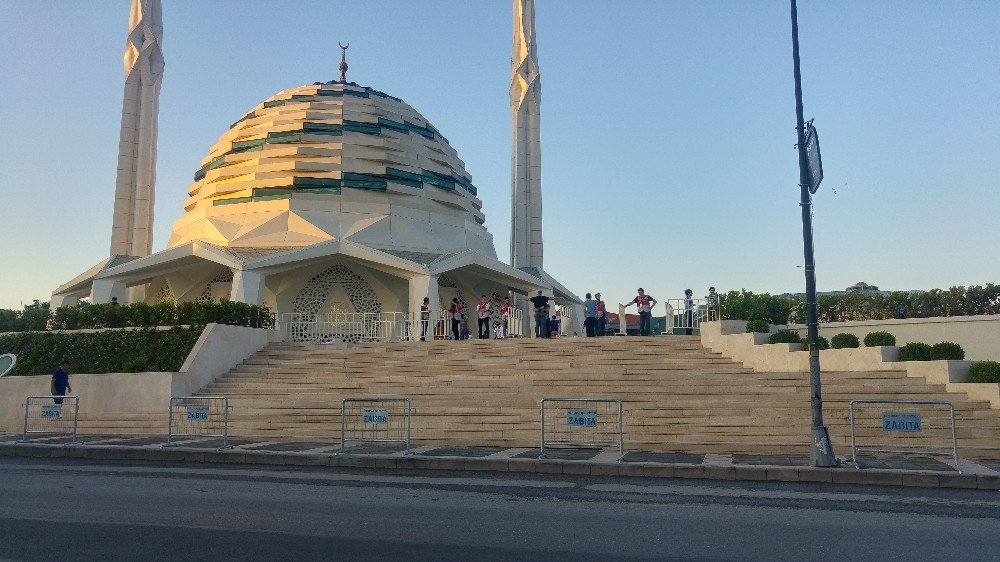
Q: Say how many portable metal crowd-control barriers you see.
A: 5